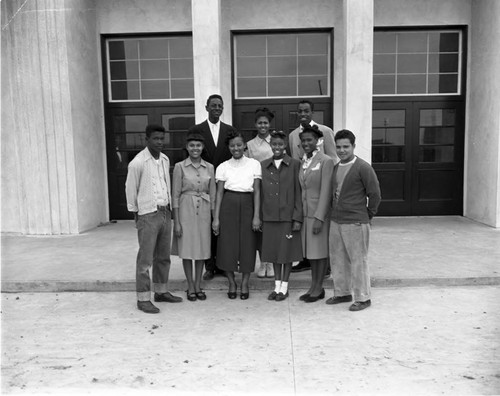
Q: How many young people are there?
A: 9